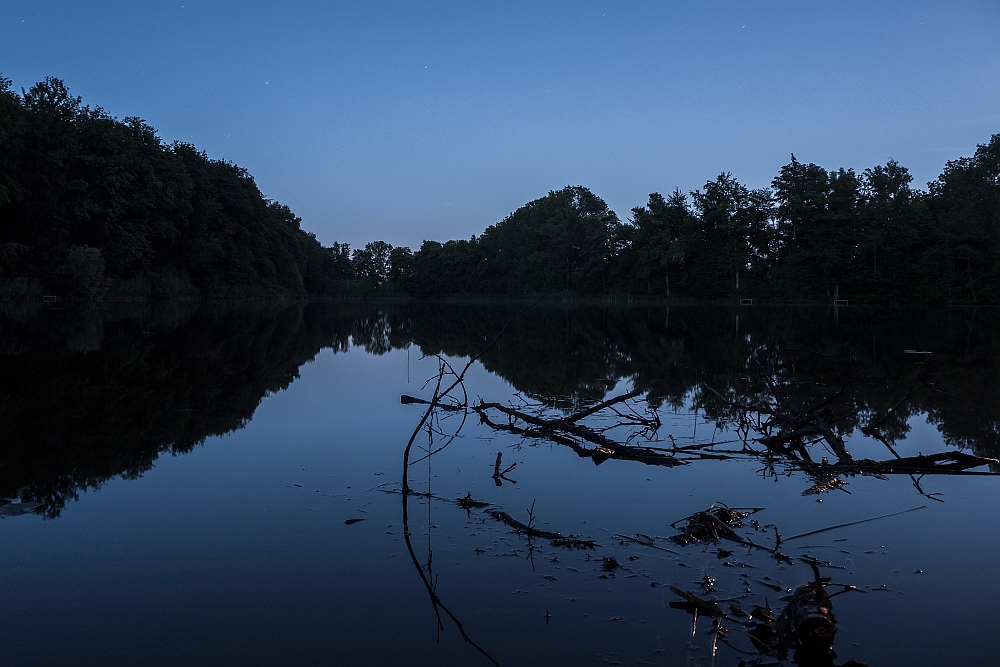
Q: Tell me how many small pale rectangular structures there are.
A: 3